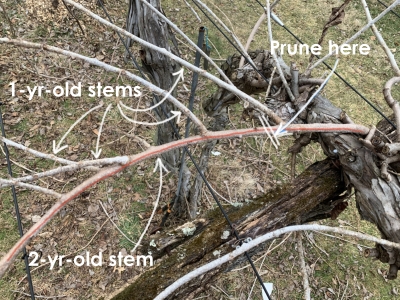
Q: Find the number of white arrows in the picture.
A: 6